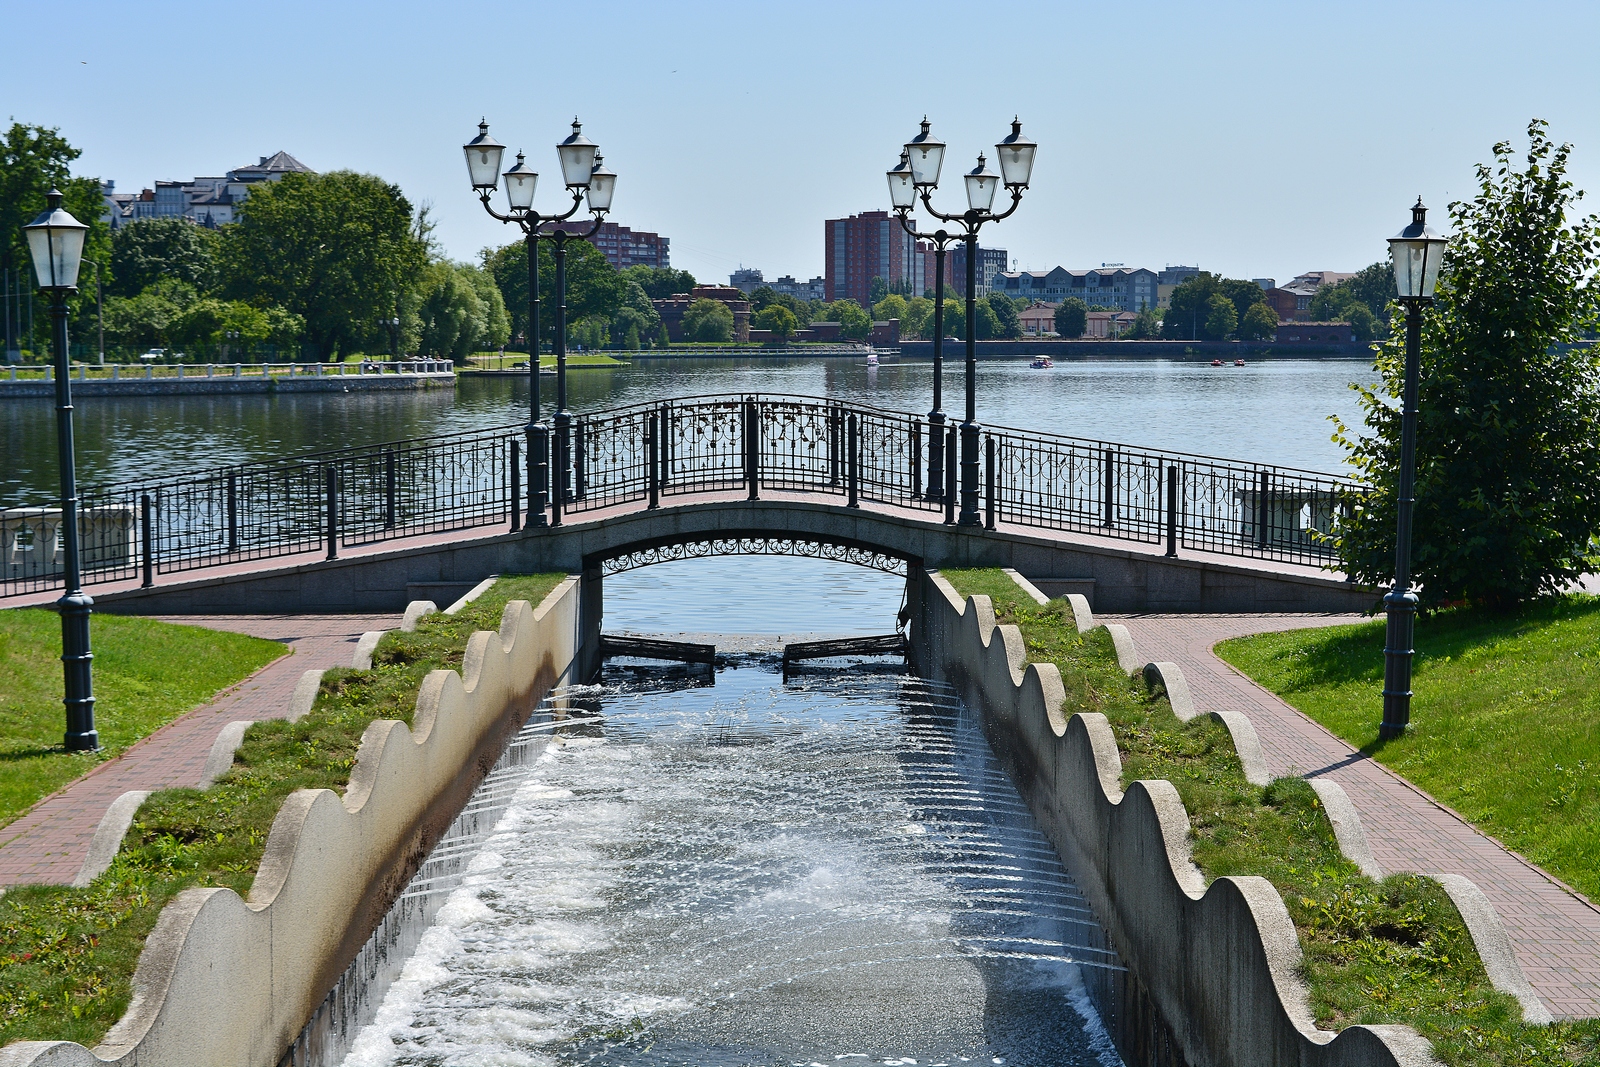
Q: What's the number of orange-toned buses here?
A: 0